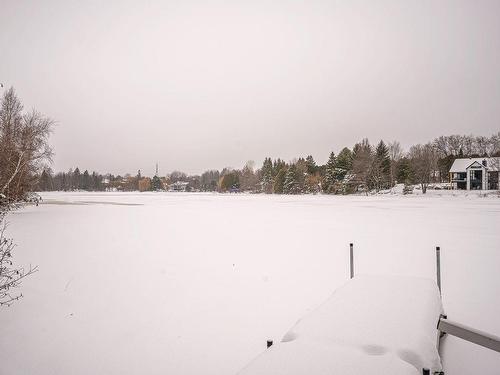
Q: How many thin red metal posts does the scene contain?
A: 0